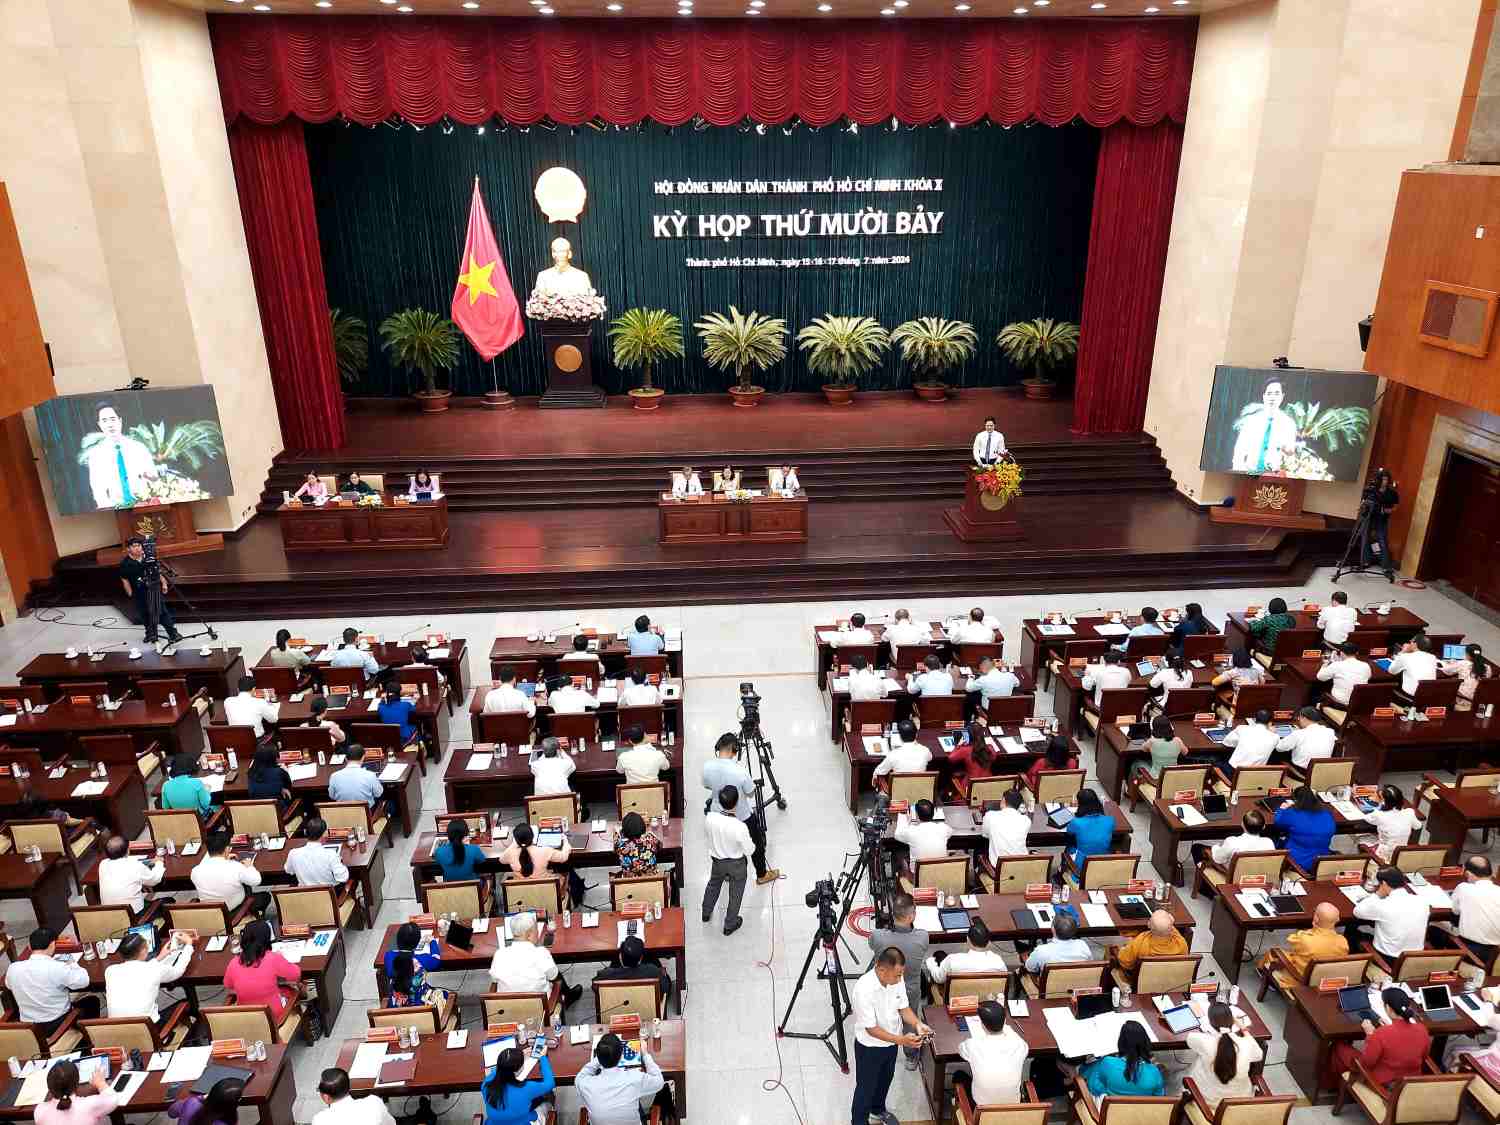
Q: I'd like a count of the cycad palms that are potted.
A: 7